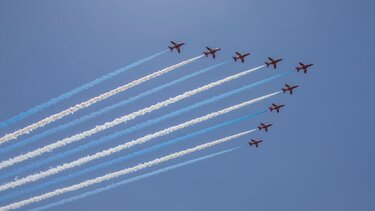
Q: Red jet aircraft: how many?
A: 9